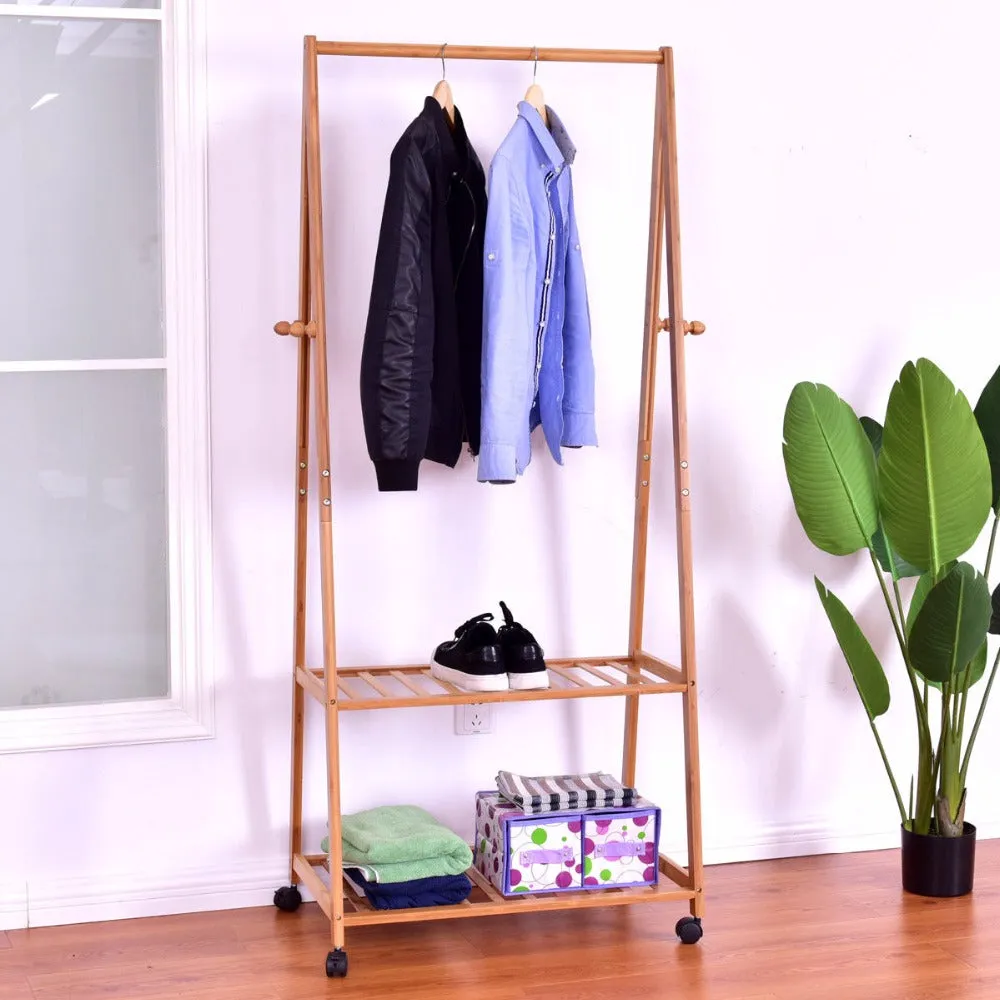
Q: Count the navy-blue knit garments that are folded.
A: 1